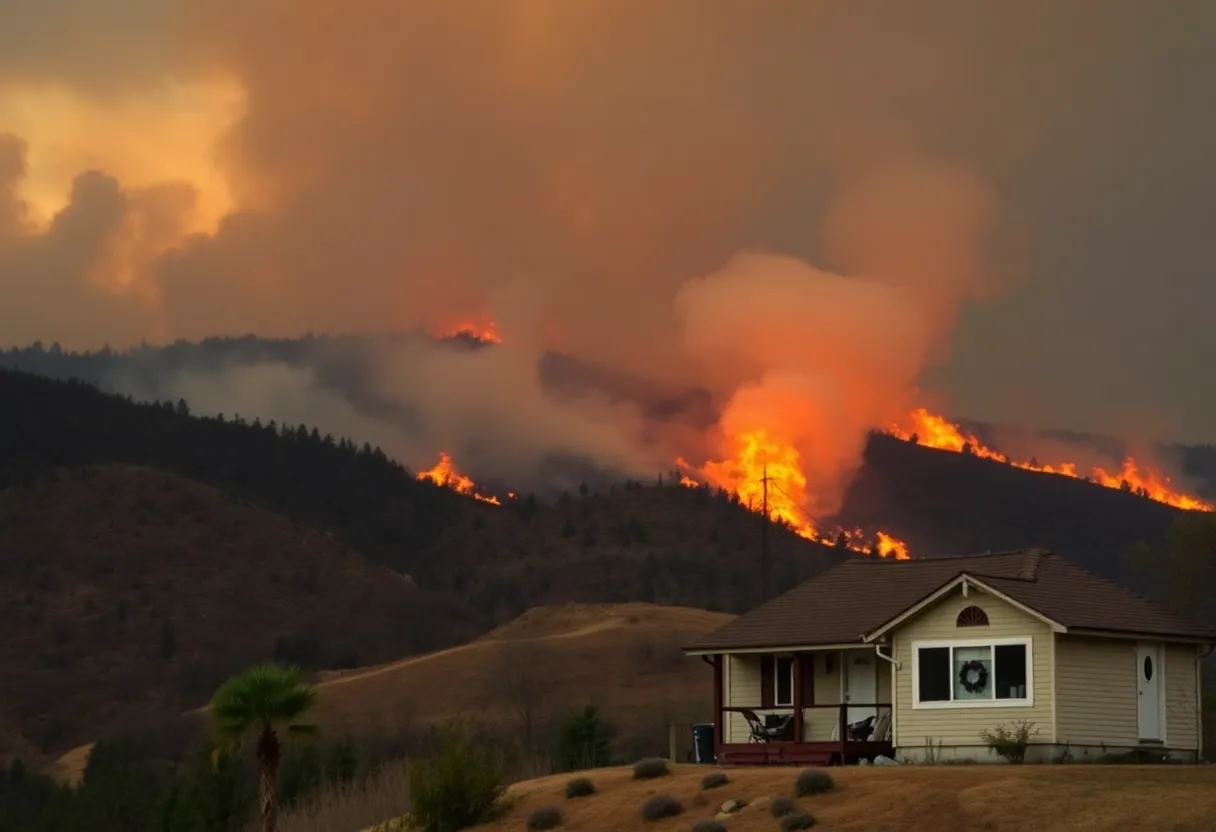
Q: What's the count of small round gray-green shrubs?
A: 9